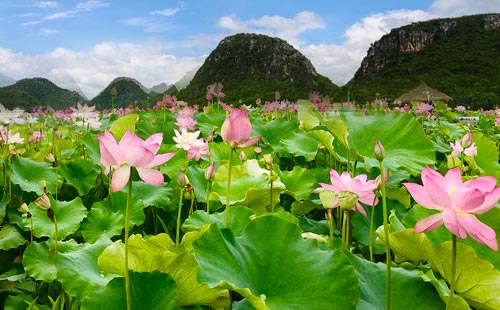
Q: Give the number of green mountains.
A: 4